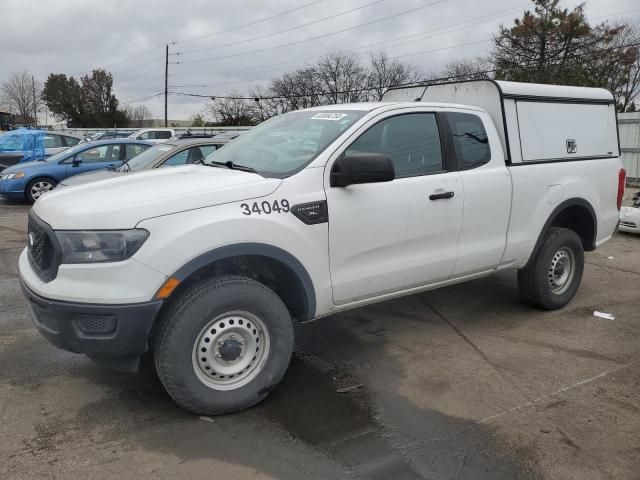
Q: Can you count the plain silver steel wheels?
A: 2